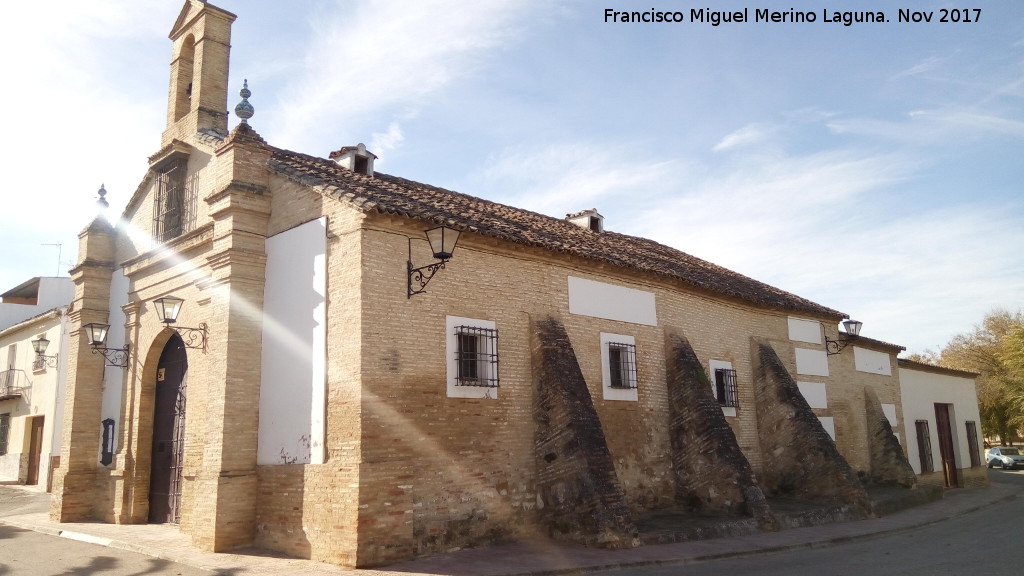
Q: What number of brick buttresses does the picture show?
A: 4